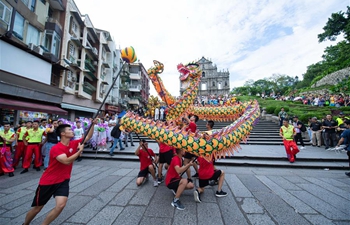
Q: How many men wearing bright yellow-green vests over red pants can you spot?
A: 4